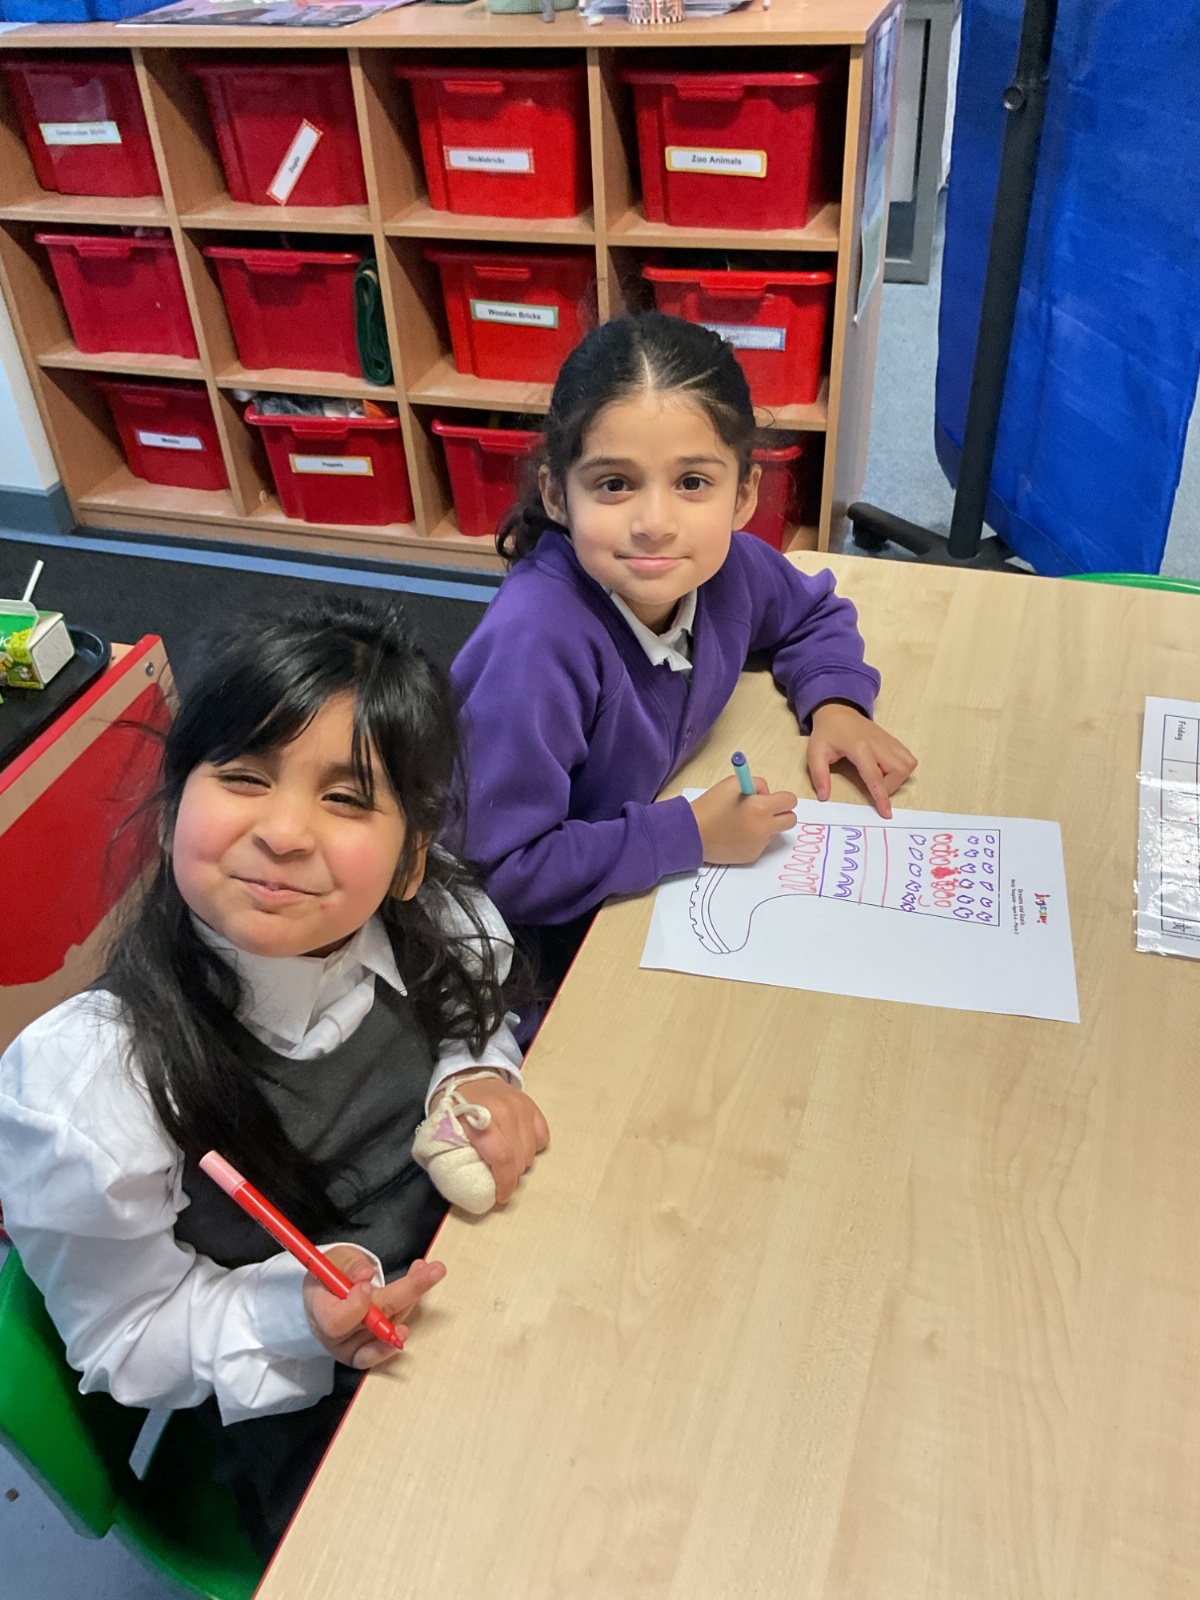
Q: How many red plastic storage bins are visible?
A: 12